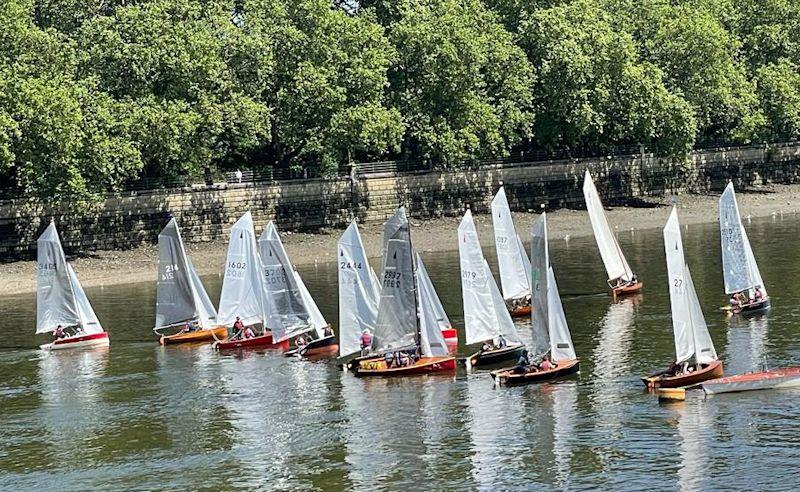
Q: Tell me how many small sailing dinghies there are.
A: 13